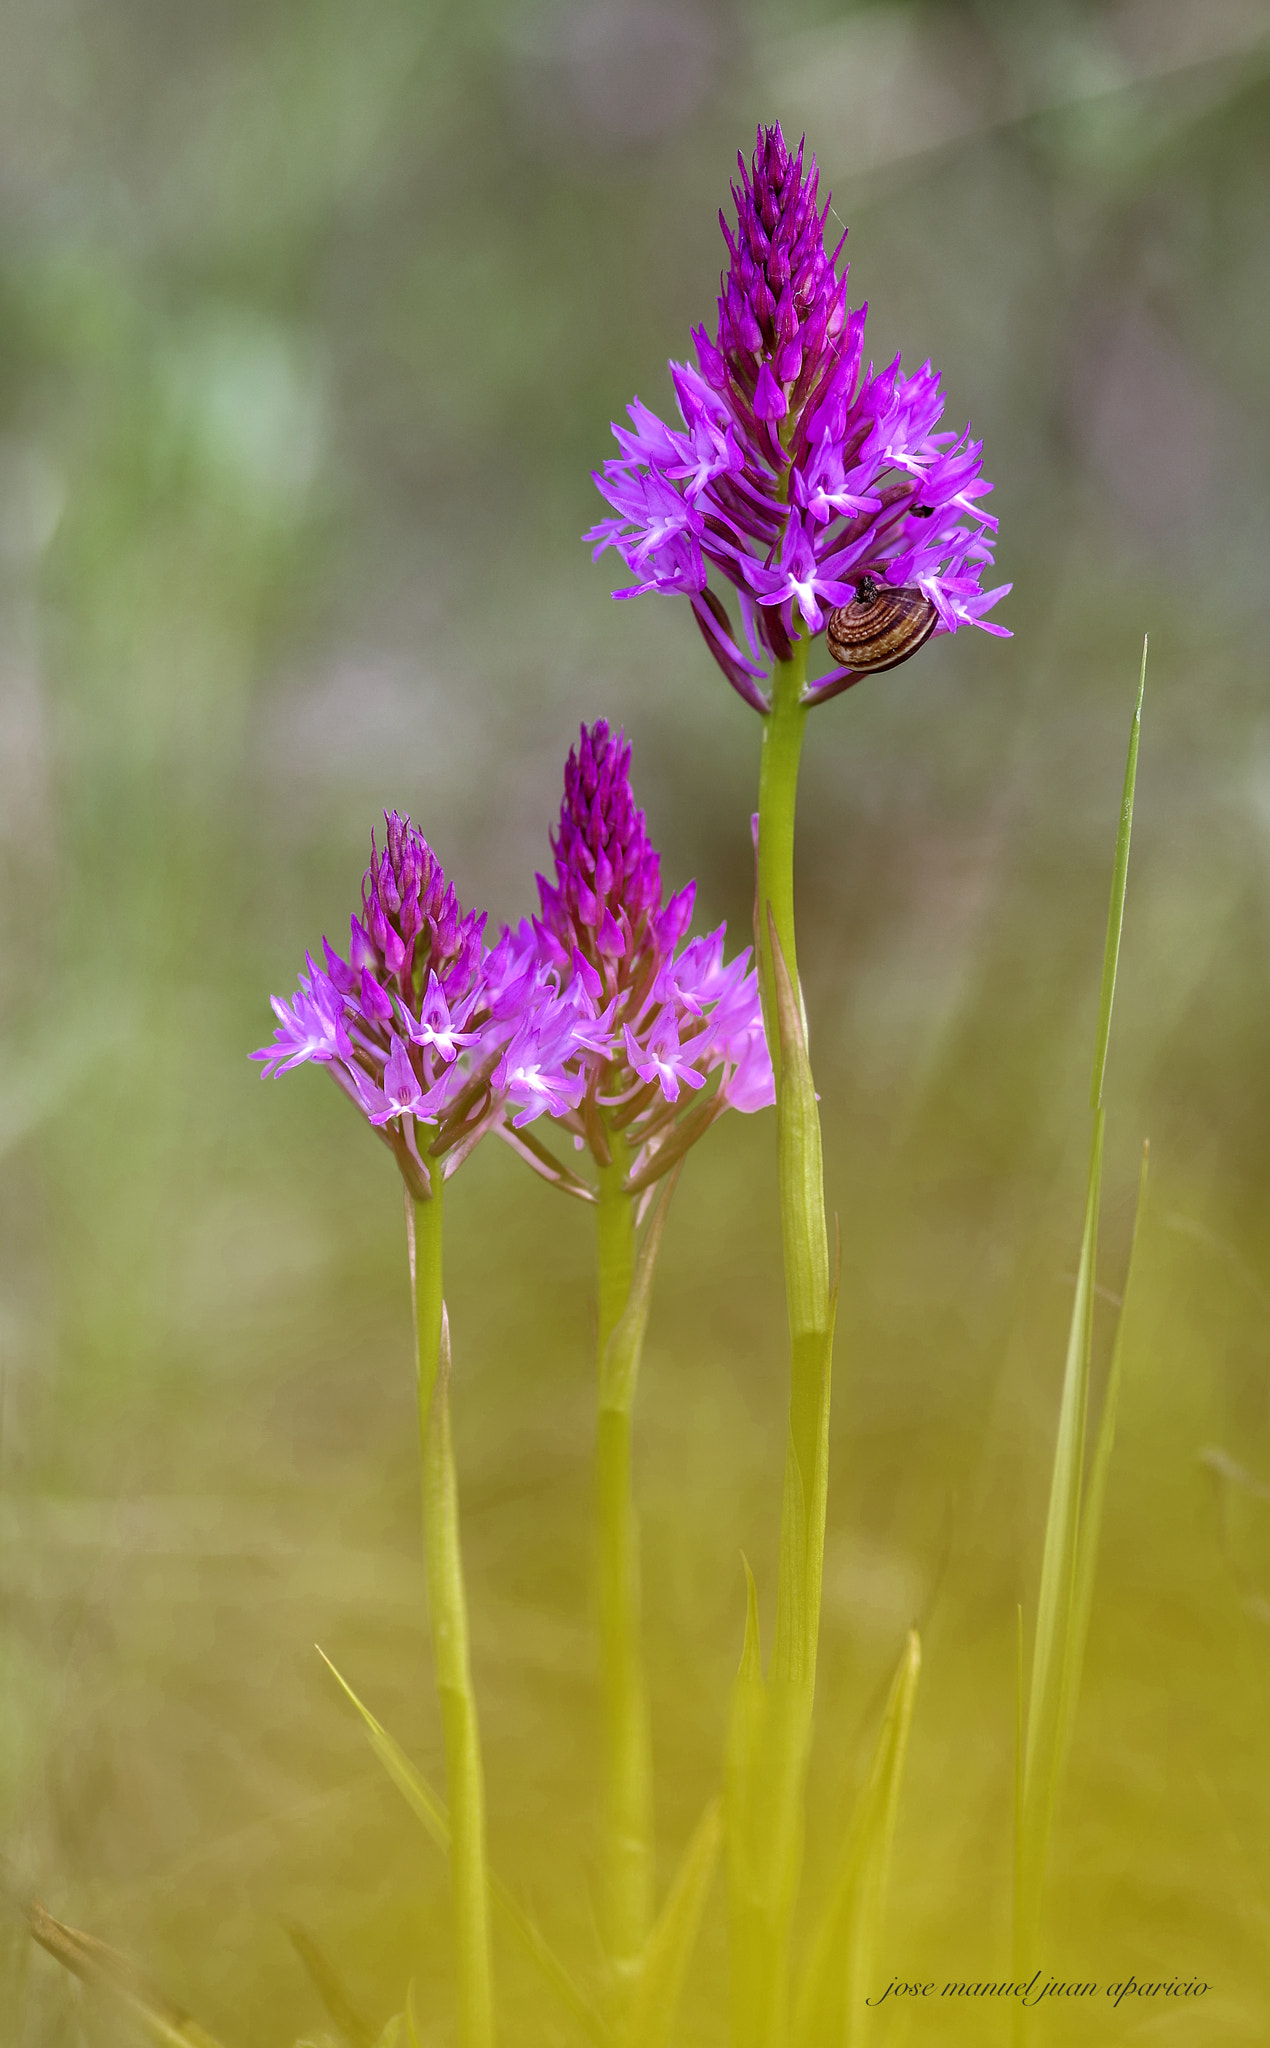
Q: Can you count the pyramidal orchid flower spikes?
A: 3